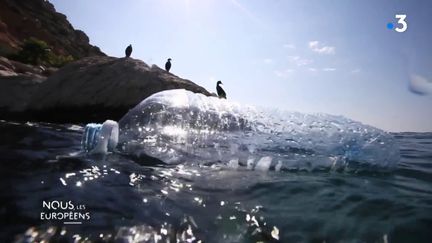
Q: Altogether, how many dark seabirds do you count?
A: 3